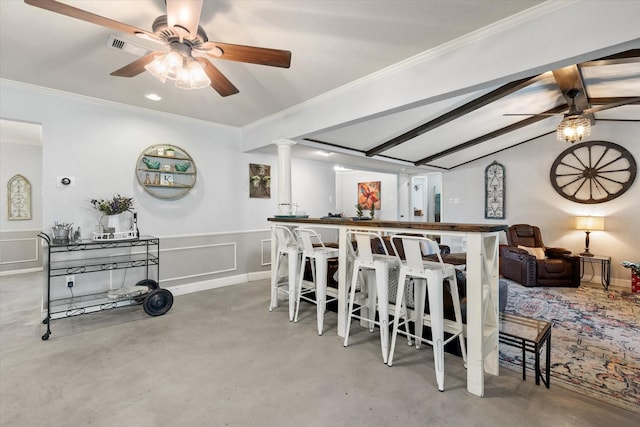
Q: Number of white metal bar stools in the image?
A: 4